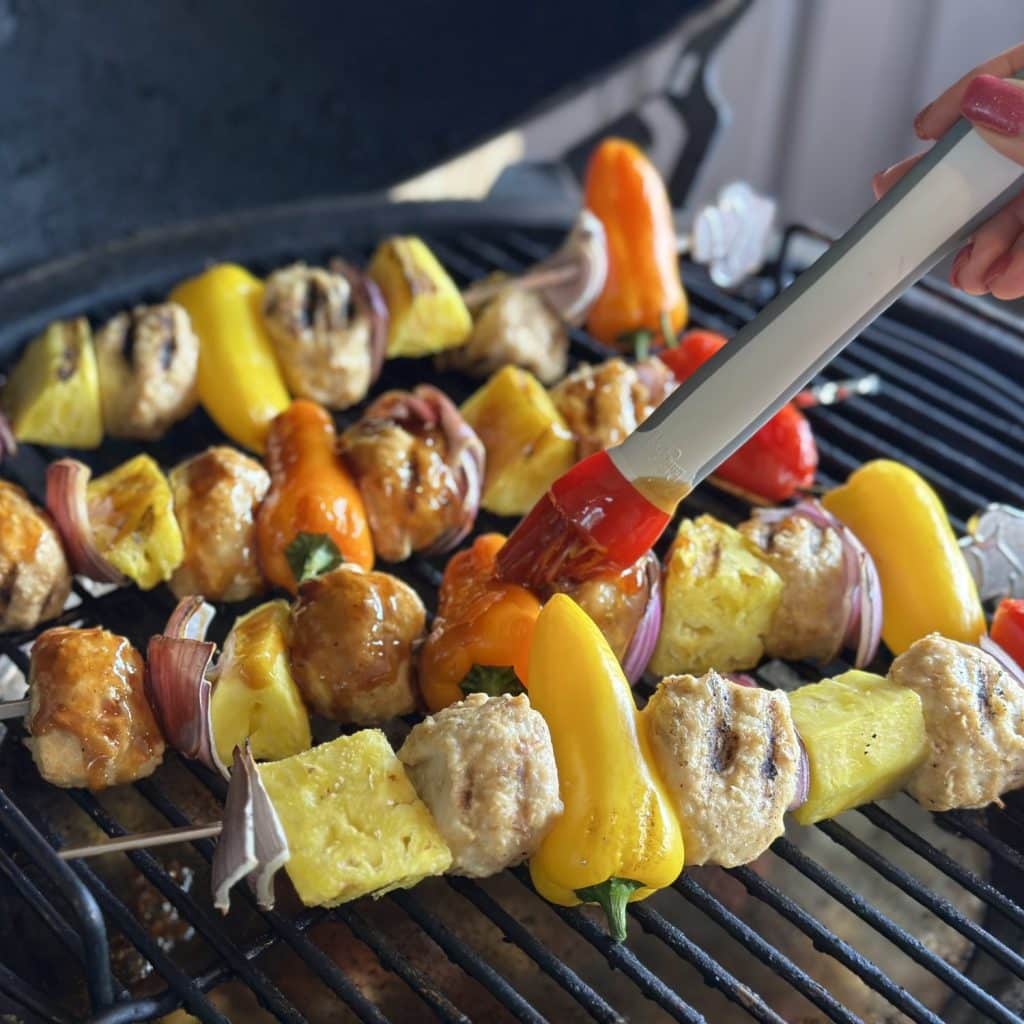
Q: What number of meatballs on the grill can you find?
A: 14